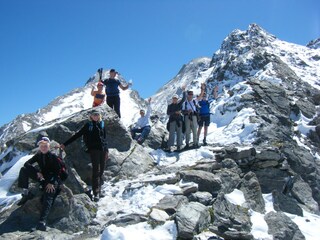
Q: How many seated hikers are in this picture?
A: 2